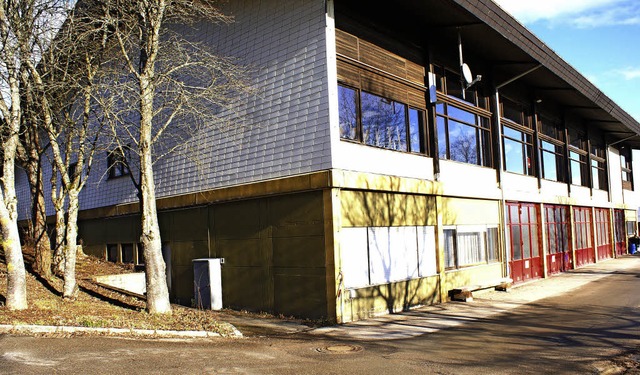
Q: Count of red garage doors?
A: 5